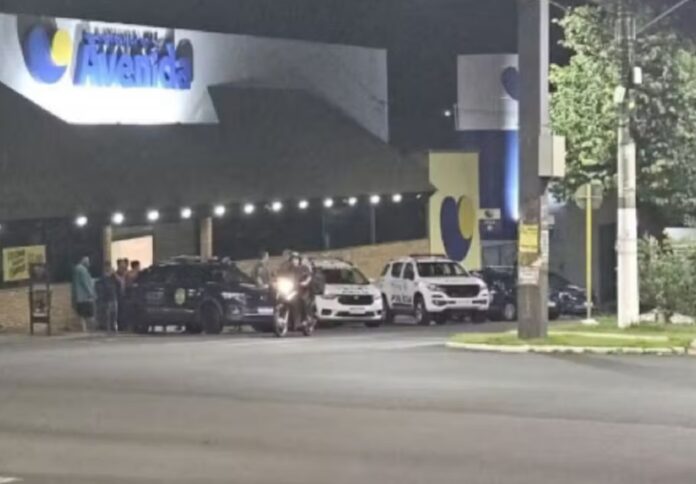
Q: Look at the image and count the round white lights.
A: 12